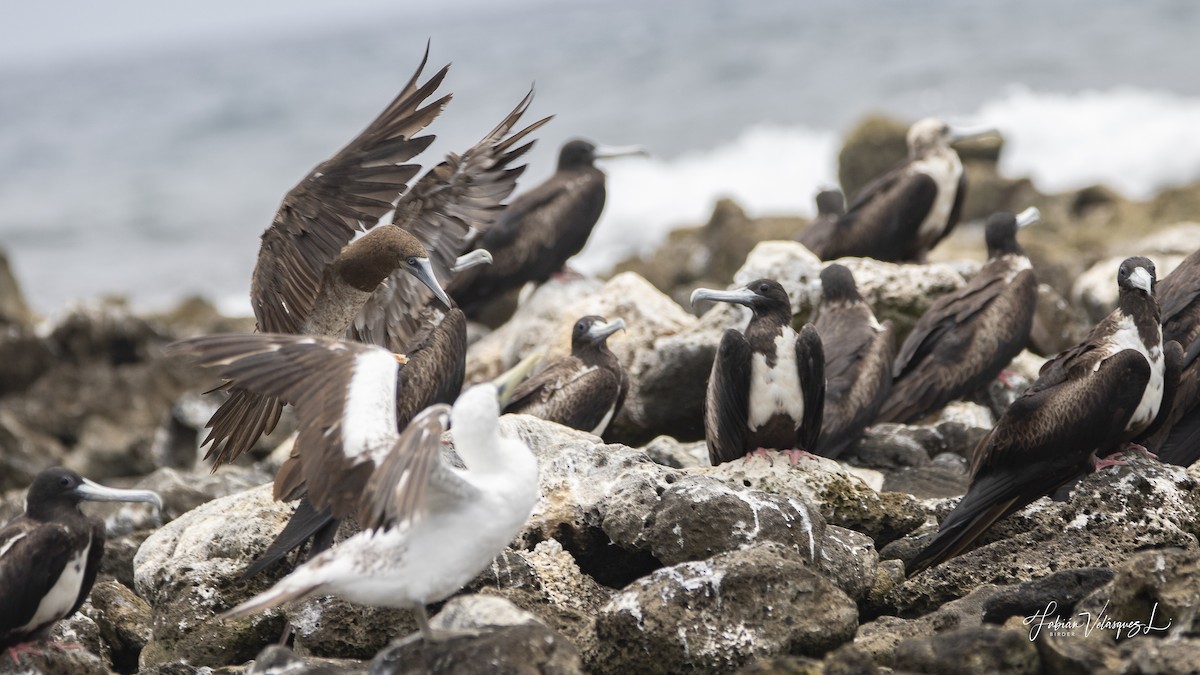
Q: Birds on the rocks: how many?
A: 13